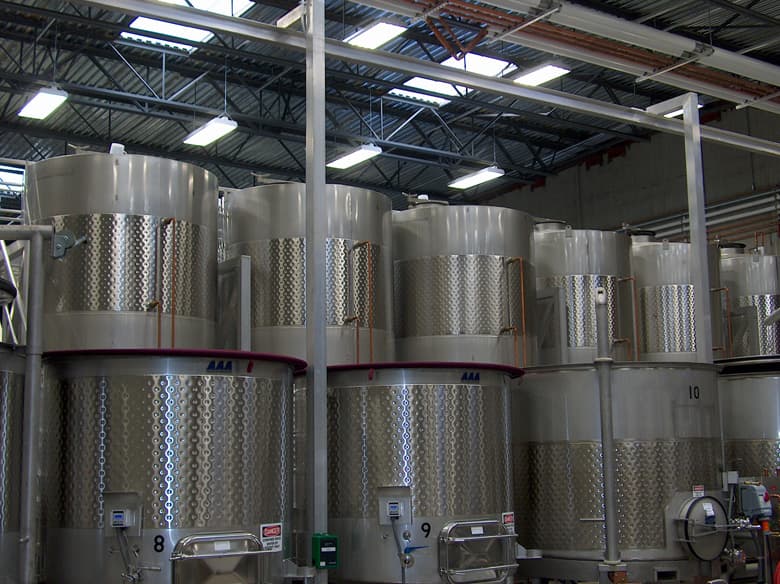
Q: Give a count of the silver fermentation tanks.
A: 11